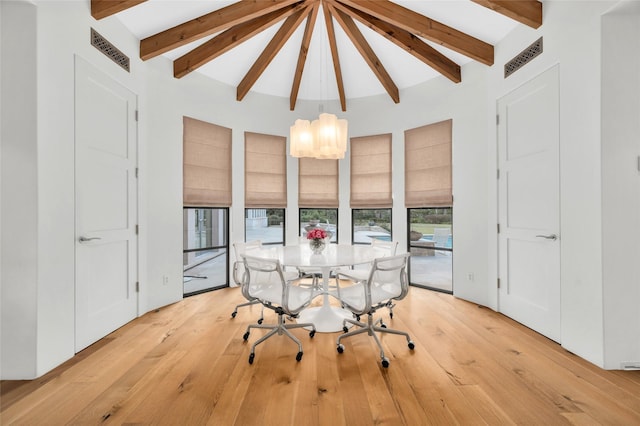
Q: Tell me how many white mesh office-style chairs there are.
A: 5